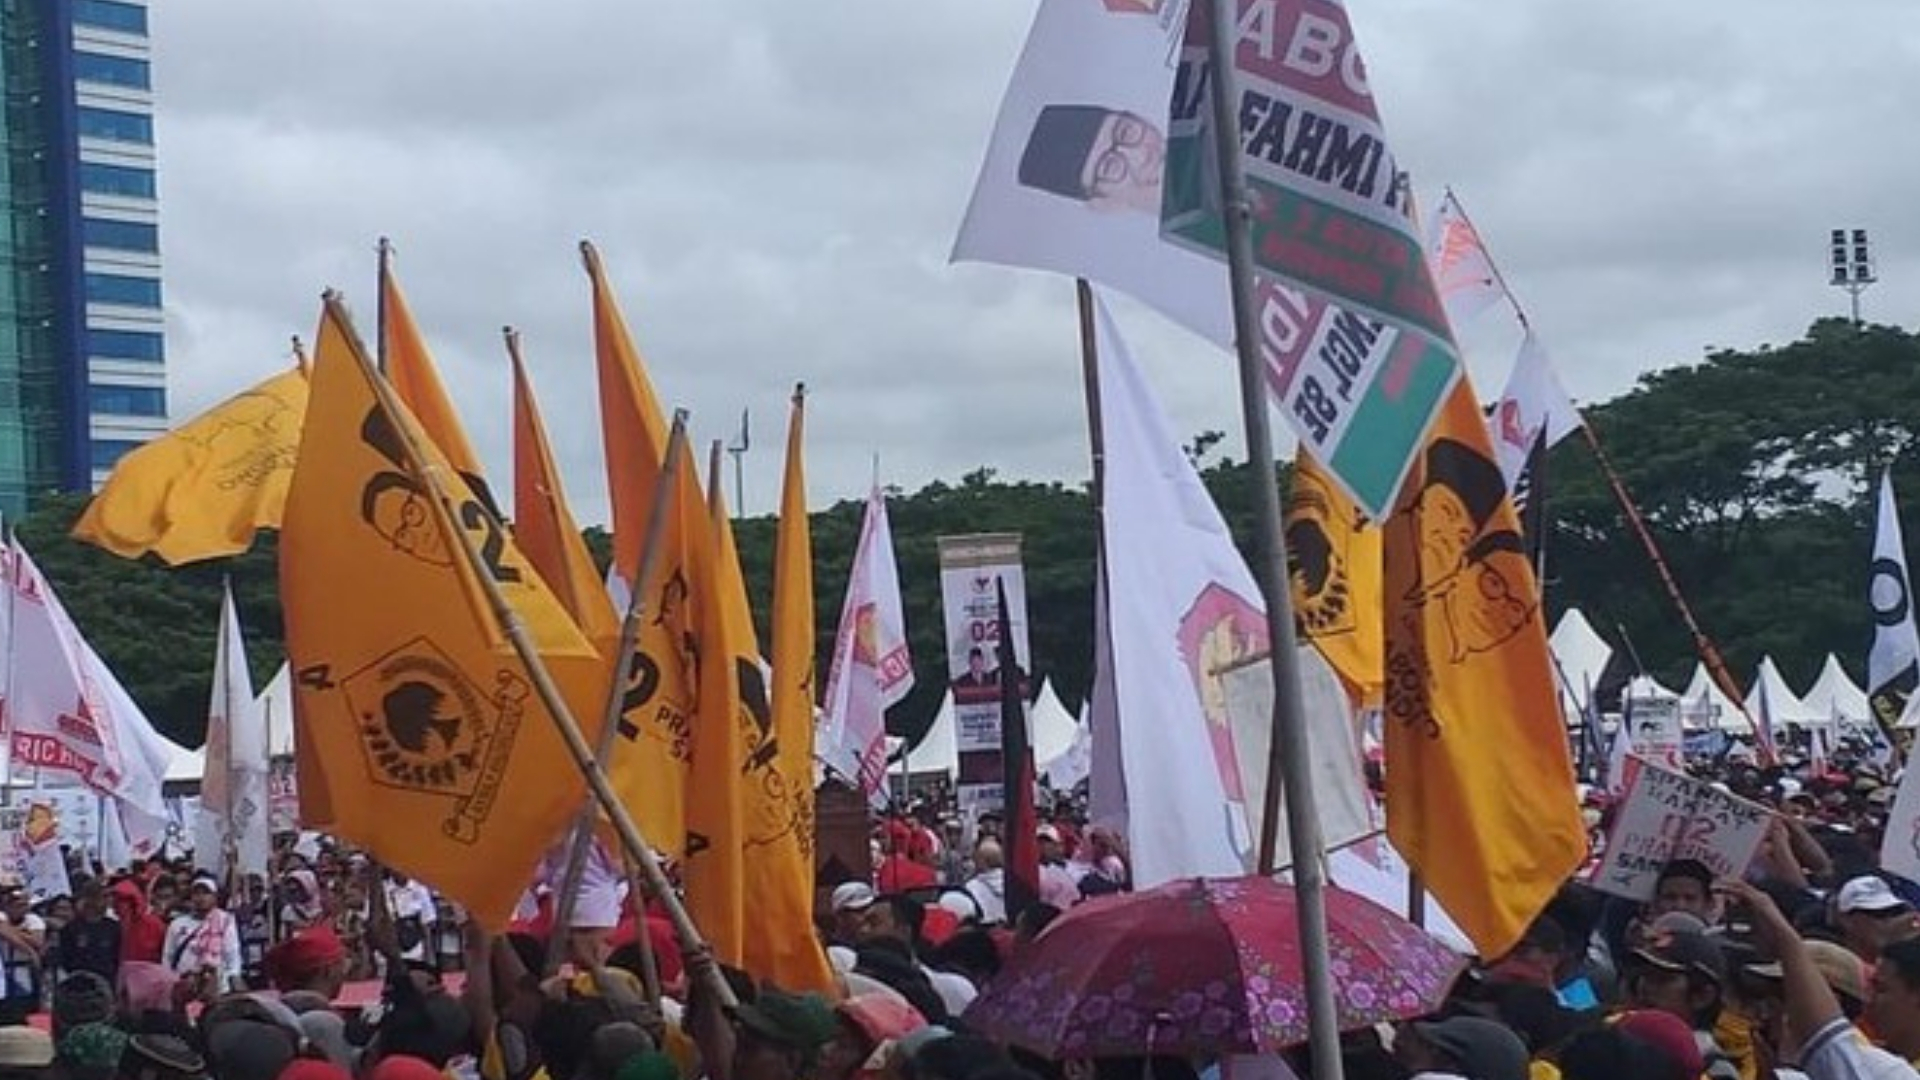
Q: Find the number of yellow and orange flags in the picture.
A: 10